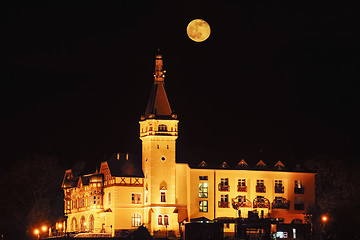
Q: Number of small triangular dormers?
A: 5